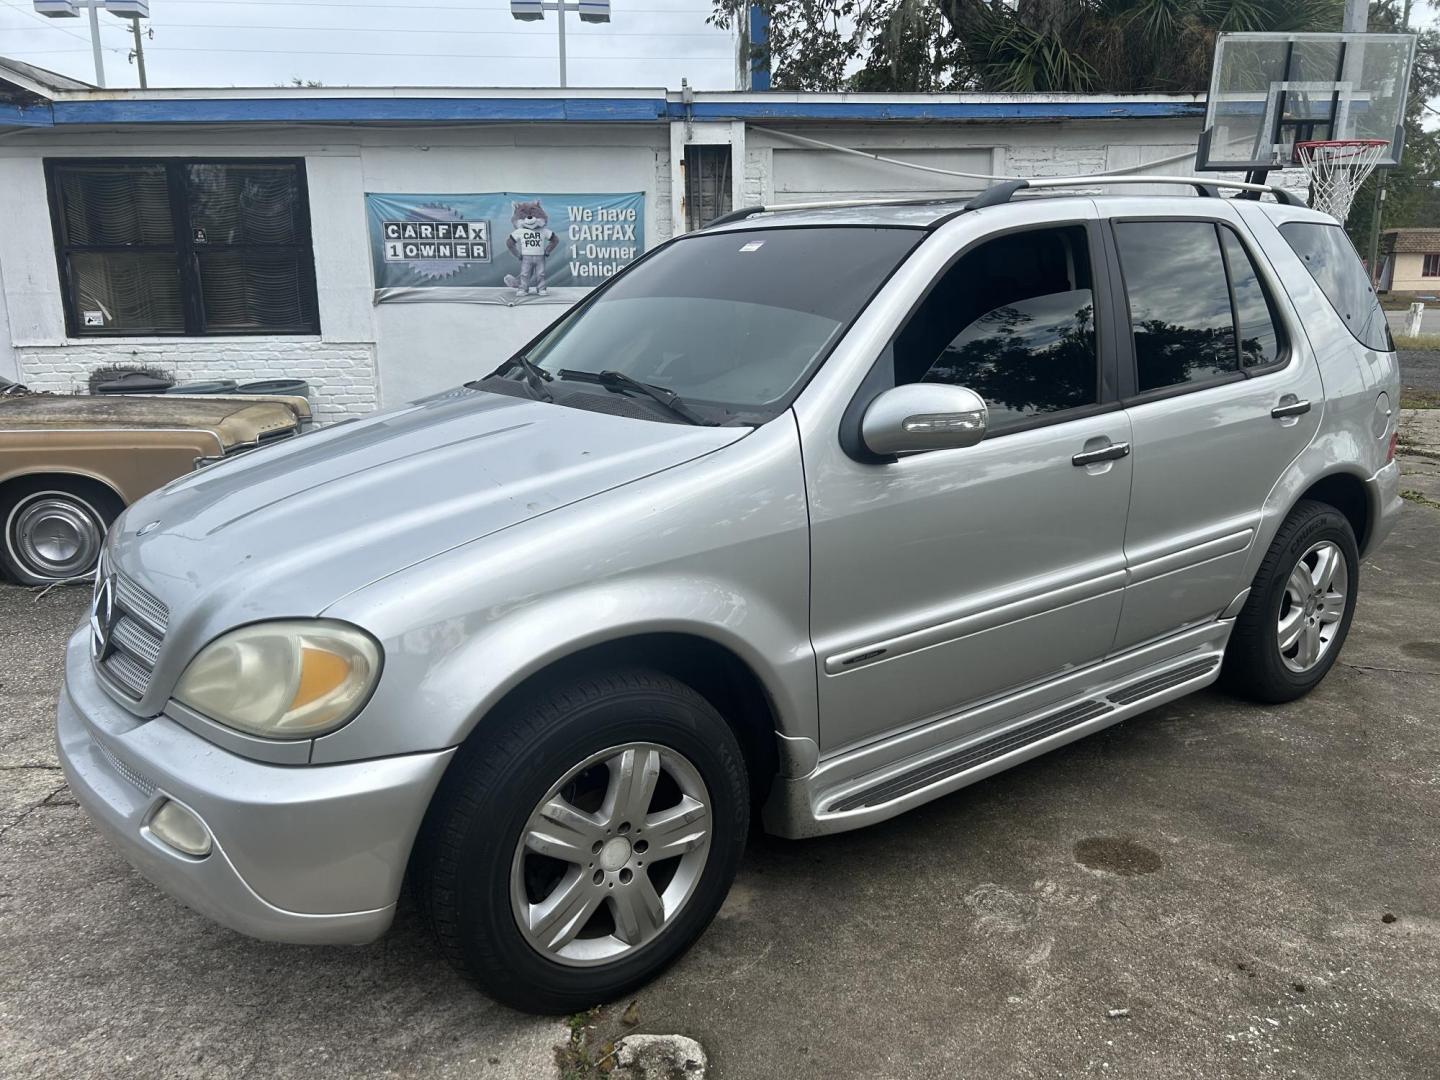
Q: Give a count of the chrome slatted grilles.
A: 1